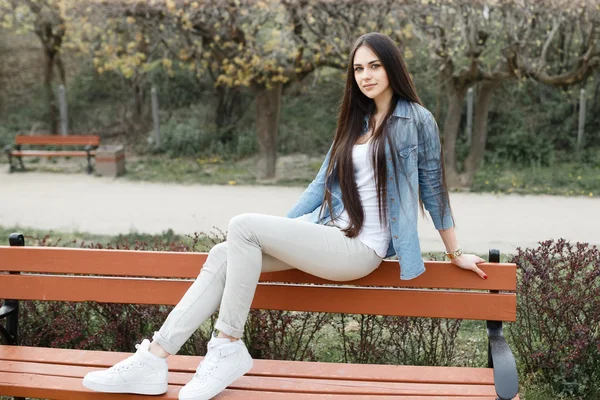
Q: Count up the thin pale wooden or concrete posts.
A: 4